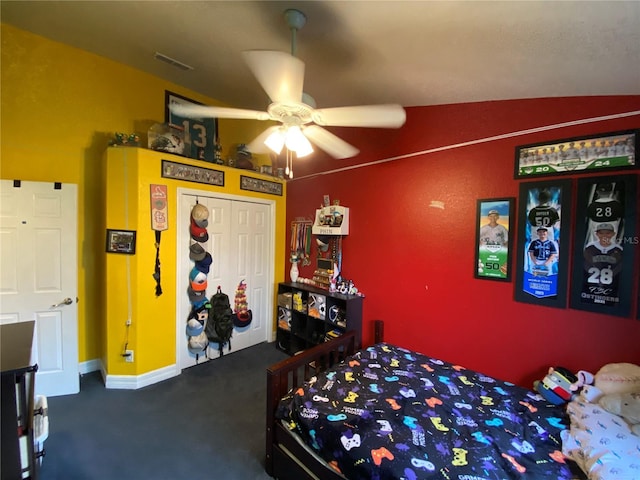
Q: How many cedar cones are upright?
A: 0